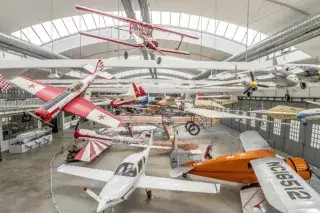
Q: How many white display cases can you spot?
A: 1